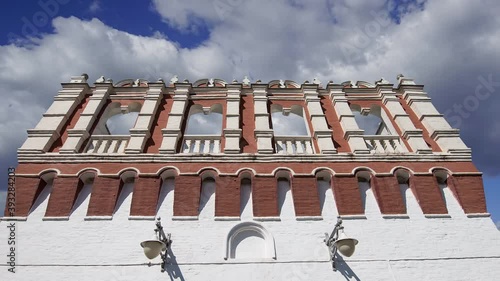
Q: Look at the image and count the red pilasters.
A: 12